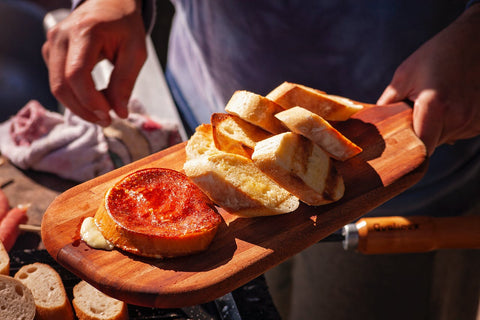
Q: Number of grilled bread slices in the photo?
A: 7